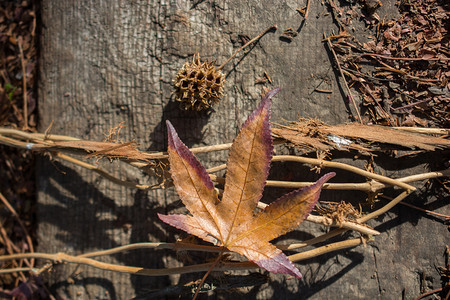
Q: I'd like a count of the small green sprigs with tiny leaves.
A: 1